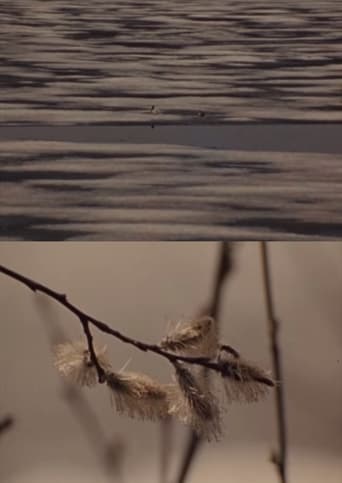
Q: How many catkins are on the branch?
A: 5